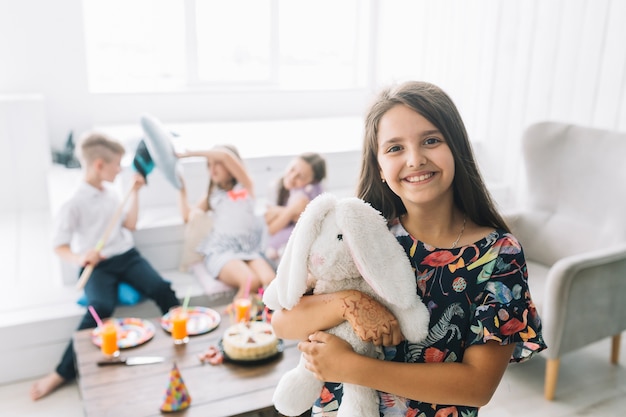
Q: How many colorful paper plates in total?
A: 2